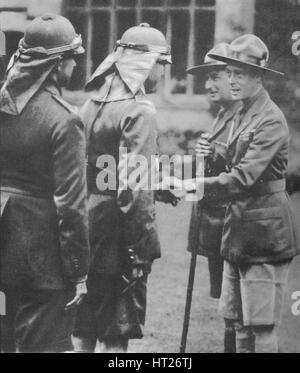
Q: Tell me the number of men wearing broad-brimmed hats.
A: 2